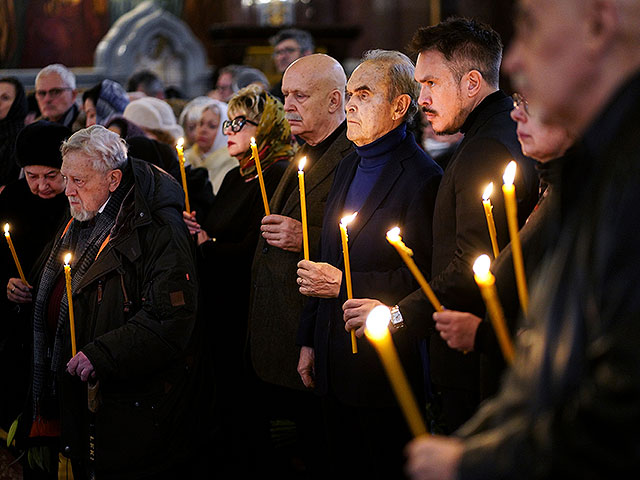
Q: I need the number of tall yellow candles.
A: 11